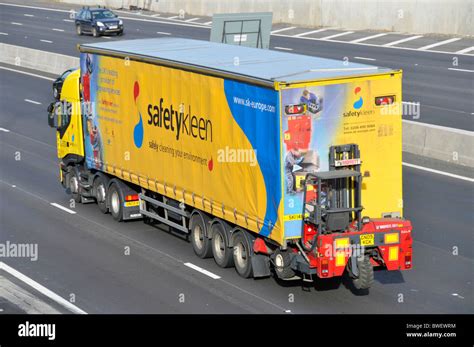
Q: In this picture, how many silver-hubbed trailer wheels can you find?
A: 3